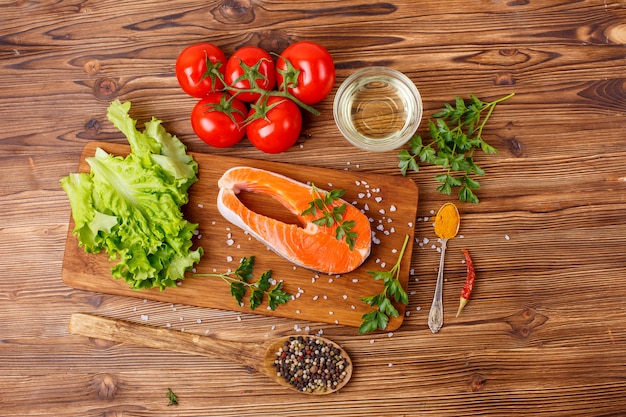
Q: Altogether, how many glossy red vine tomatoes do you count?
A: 5